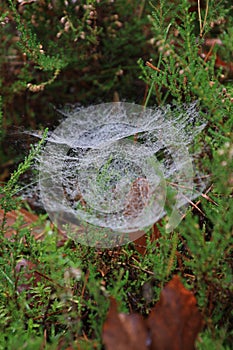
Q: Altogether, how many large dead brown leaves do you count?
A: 2